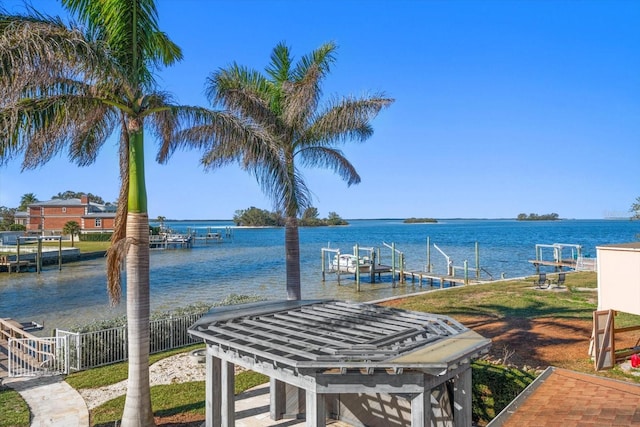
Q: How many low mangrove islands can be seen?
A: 3